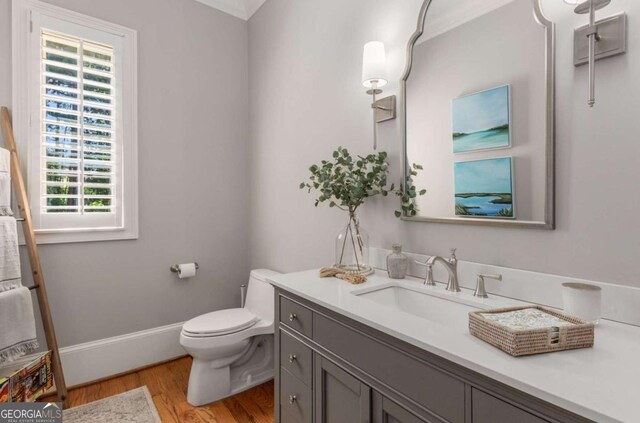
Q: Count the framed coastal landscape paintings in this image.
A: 2